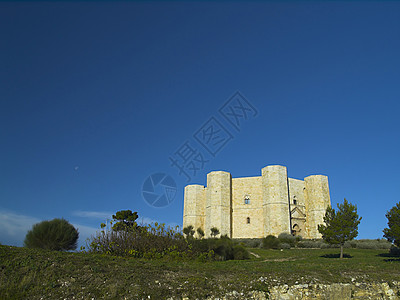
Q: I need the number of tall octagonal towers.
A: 4